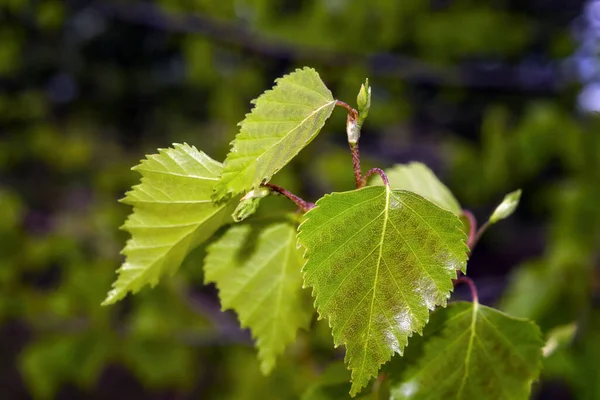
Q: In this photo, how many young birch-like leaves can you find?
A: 6